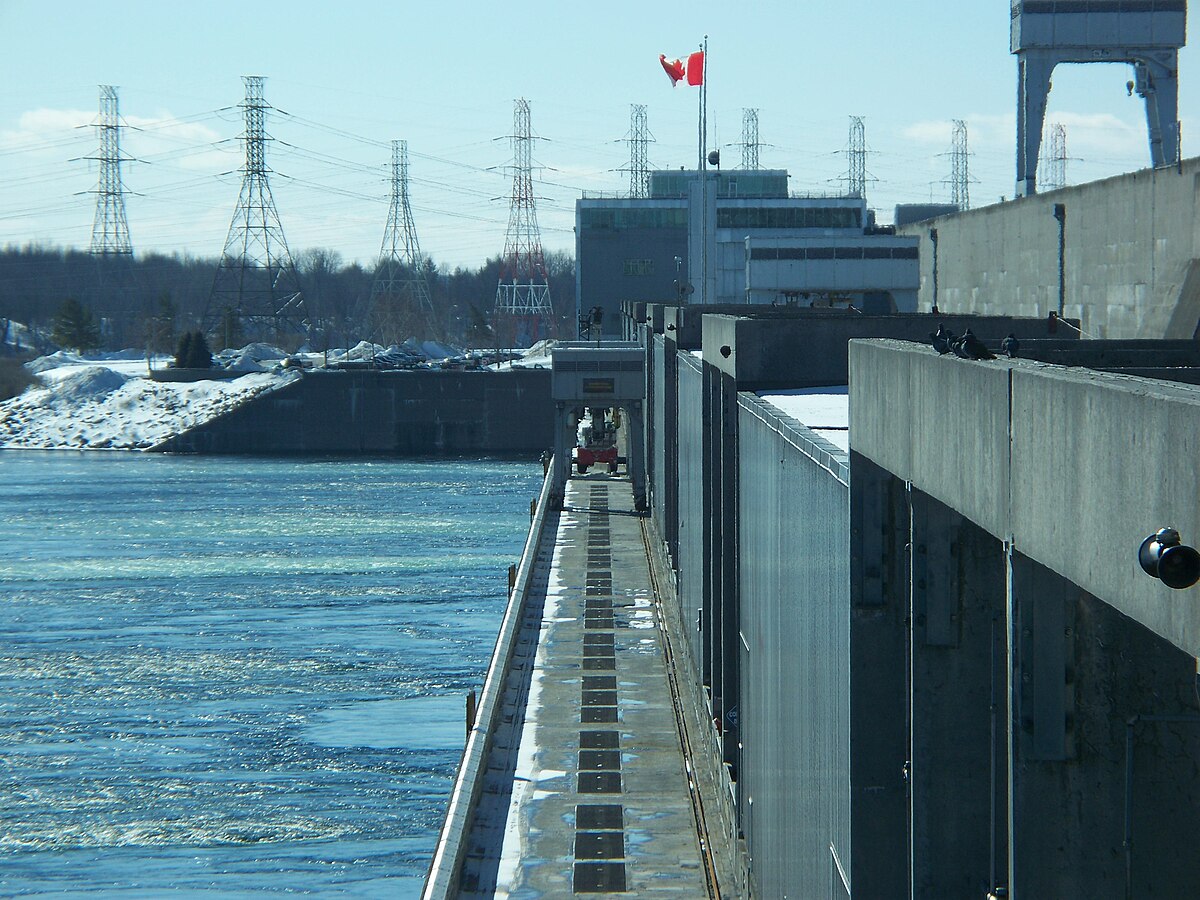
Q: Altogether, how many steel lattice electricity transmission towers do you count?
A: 9